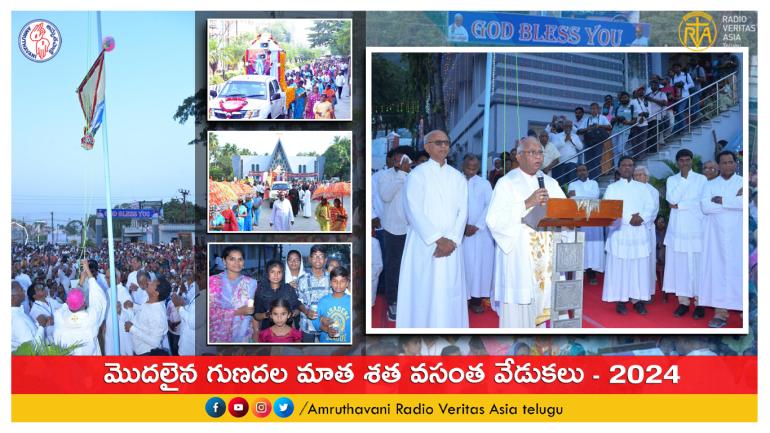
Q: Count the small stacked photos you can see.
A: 3